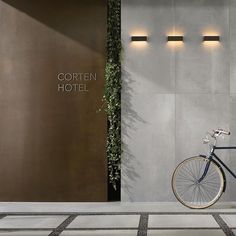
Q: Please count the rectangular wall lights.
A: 3